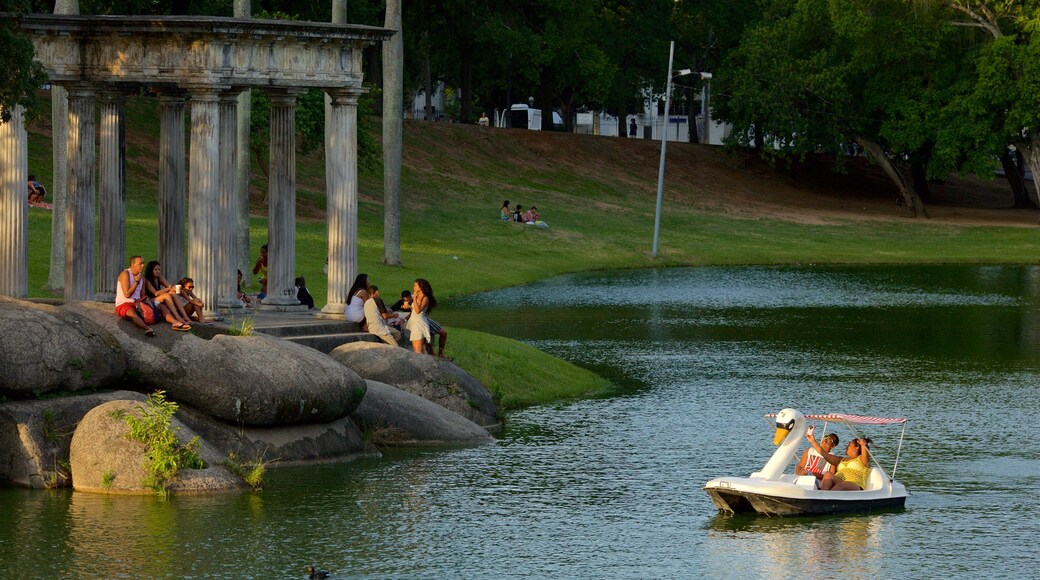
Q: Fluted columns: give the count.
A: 8